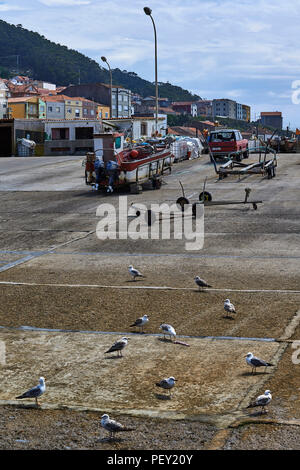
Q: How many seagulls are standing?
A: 11